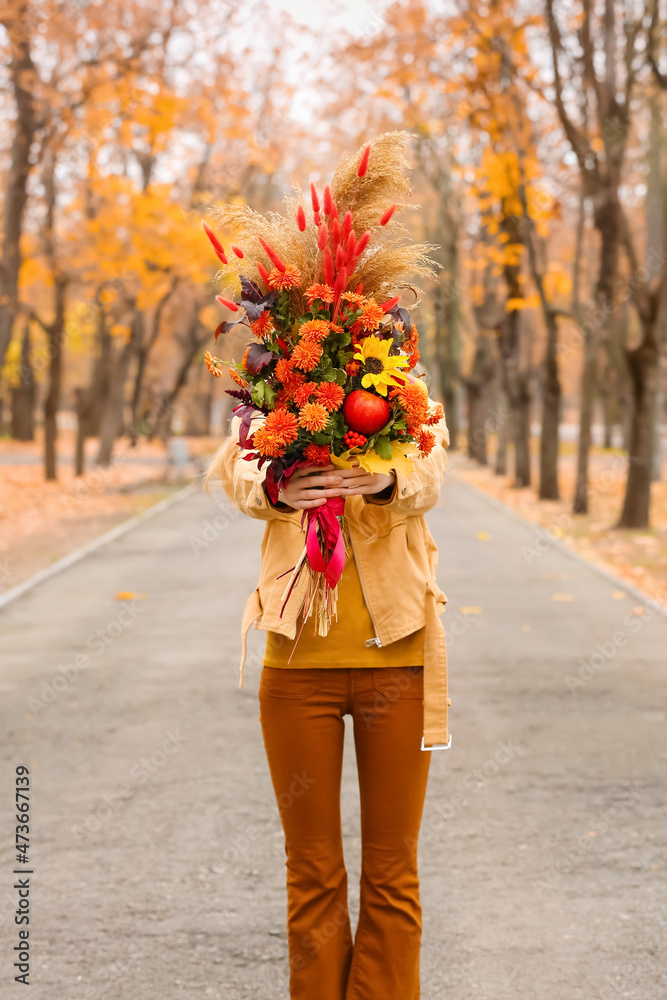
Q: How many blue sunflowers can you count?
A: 0